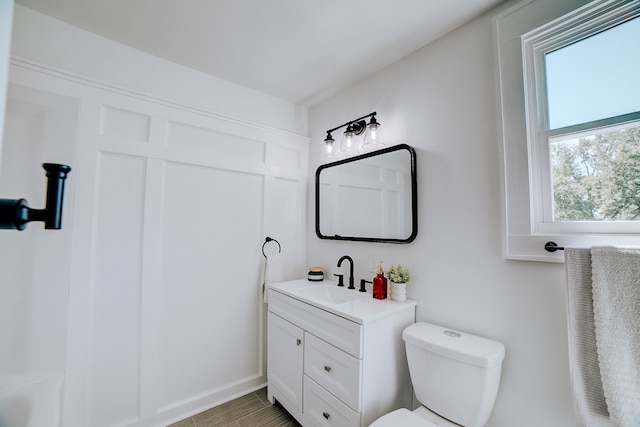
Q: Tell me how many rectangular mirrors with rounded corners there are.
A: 1